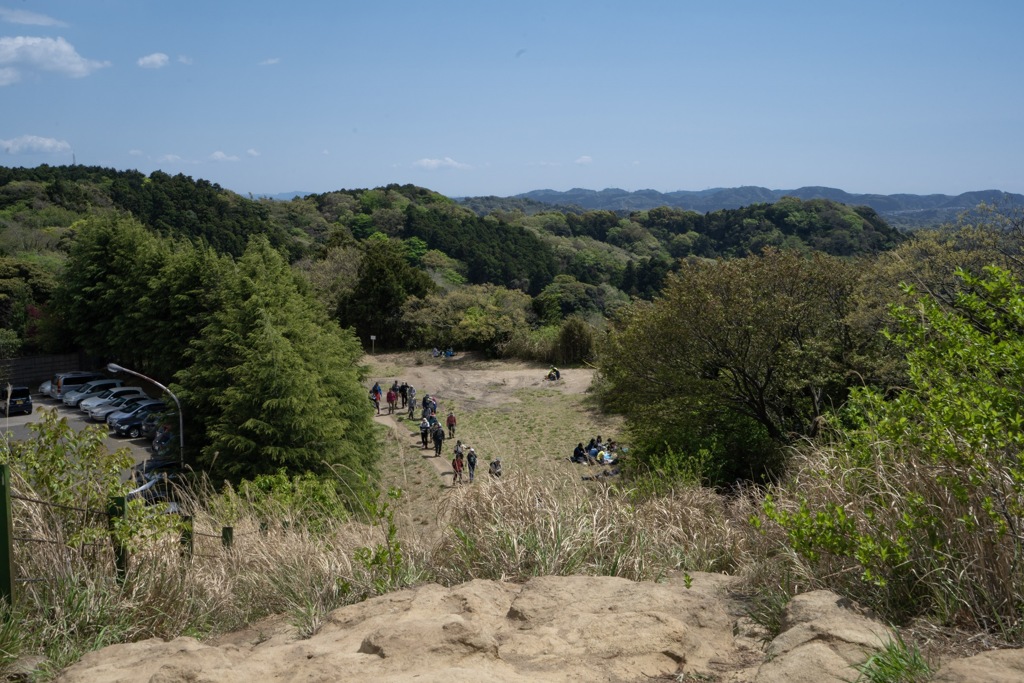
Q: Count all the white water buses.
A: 0